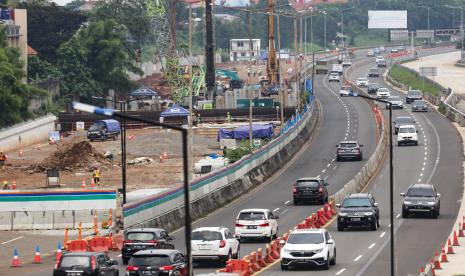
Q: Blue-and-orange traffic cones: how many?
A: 3